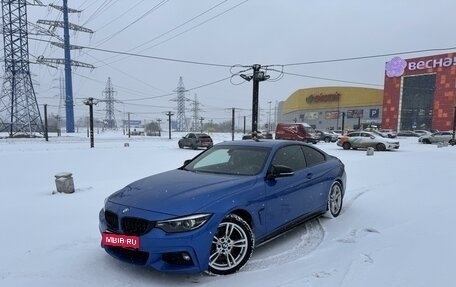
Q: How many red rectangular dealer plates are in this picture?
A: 1